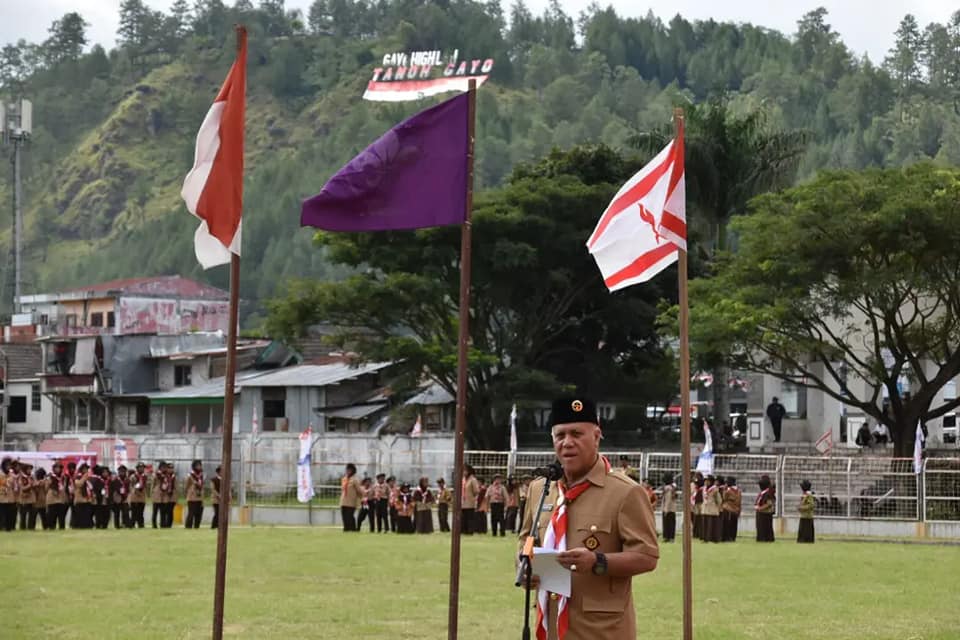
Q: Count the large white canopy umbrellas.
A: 0